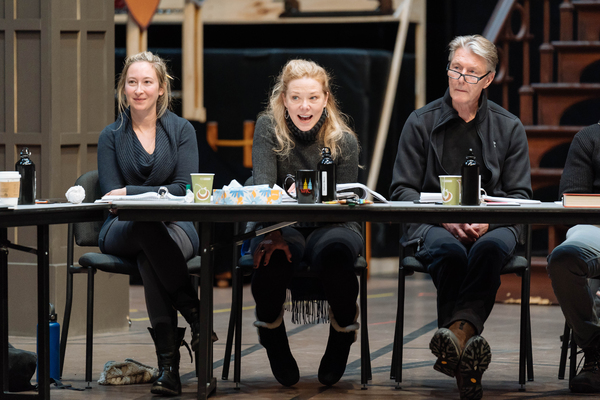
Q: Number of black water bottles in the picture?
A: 3